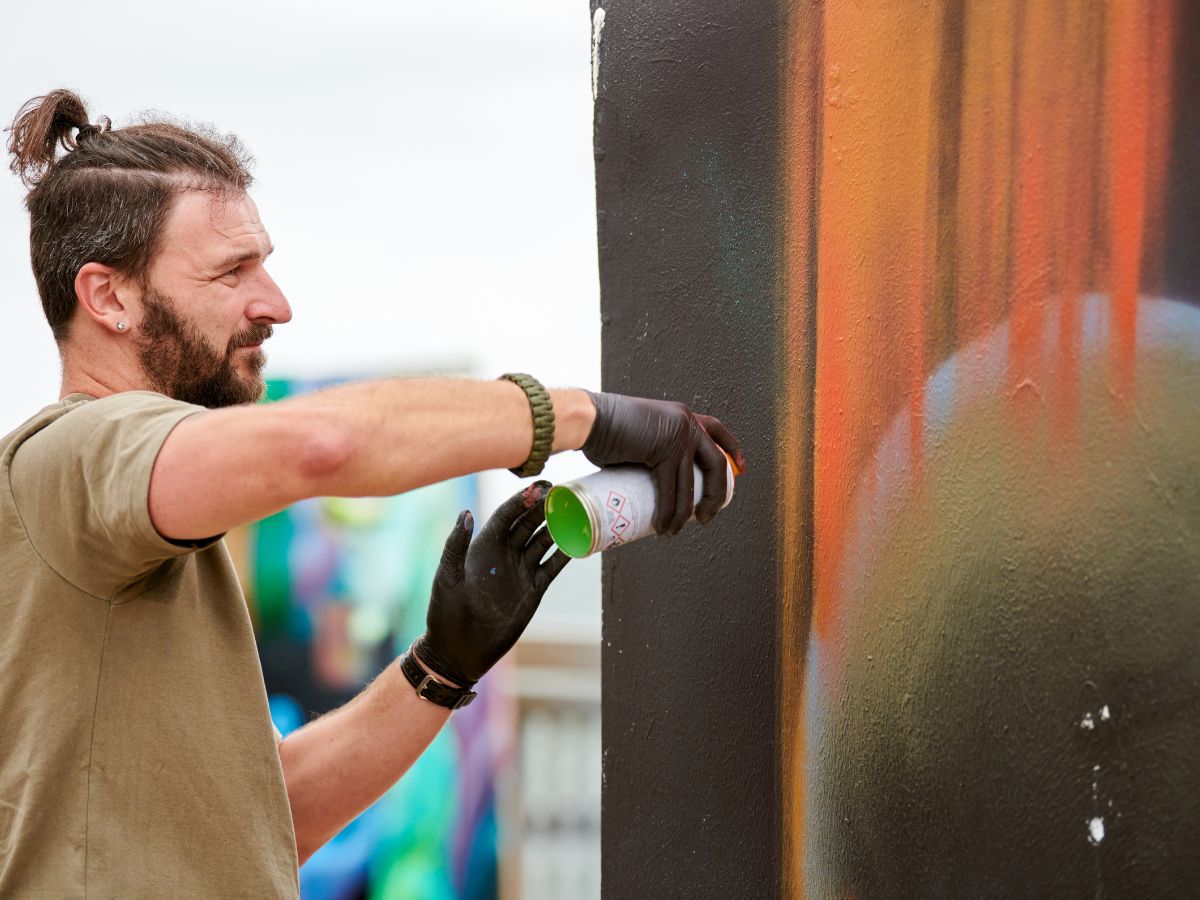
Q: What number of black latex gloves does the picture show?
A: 2